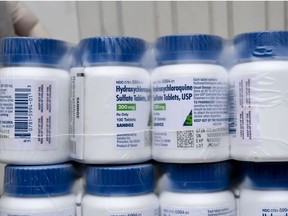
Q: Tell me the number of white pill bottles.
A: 8